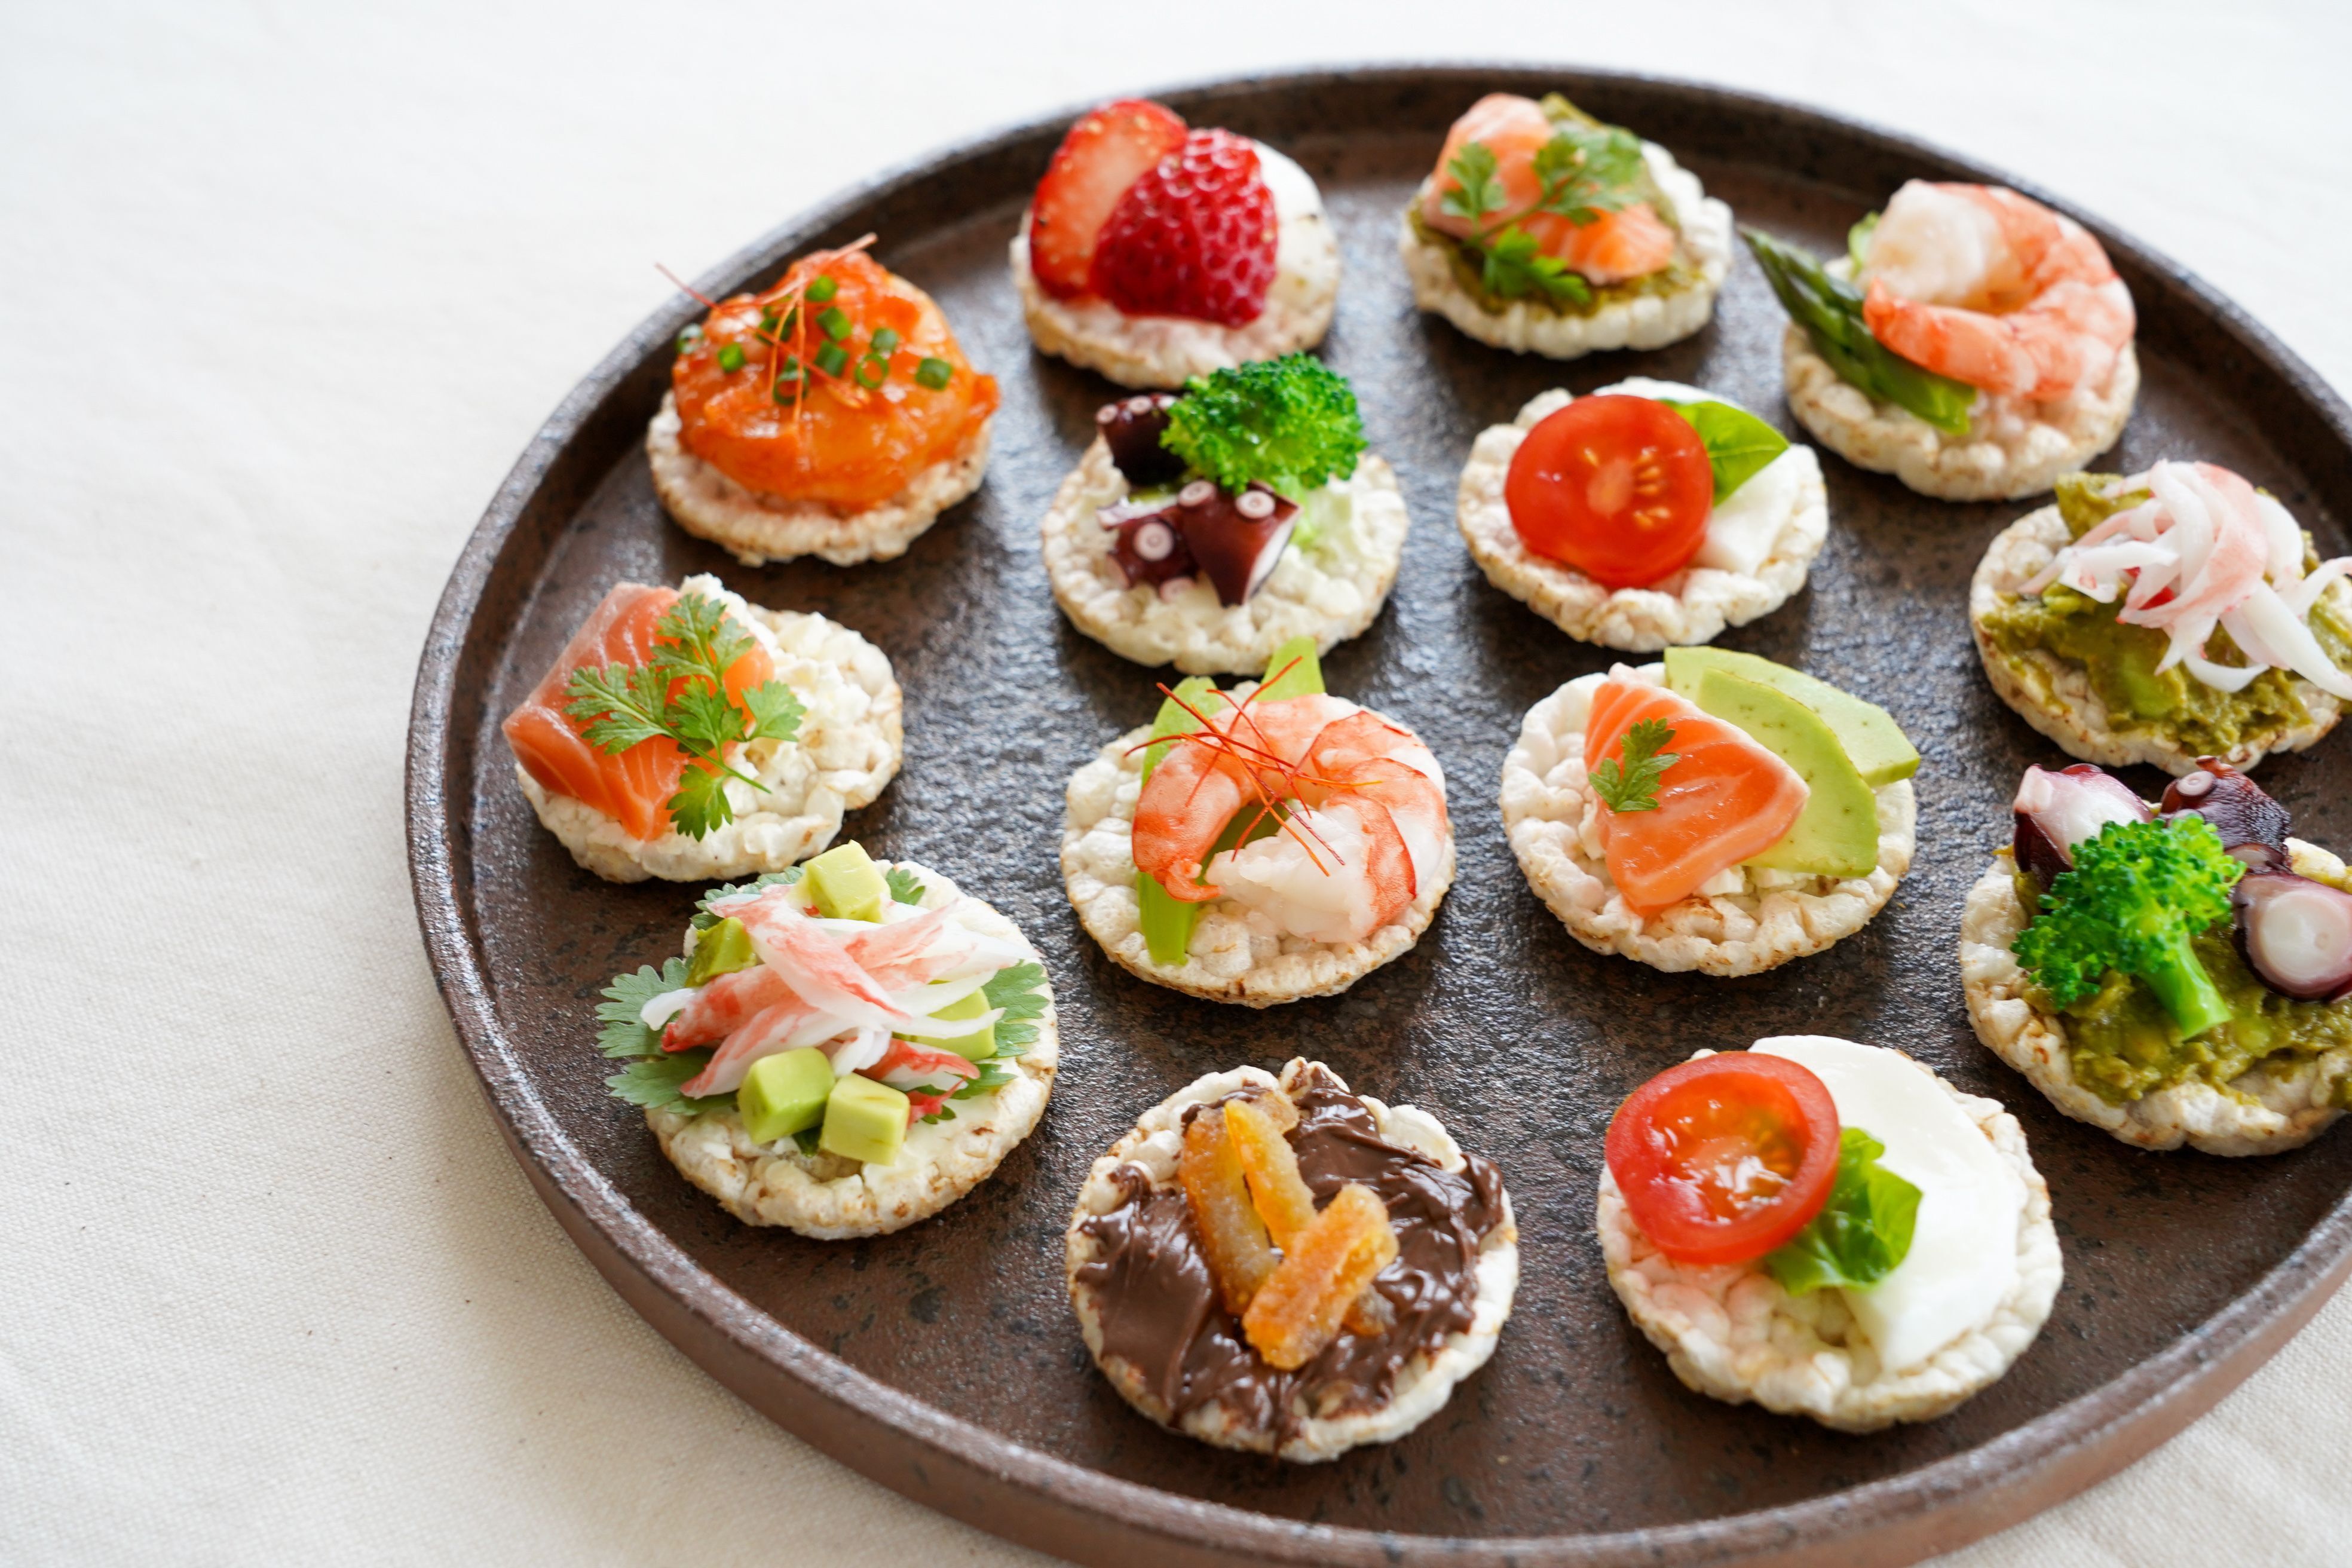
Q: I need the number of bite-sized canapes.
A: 14